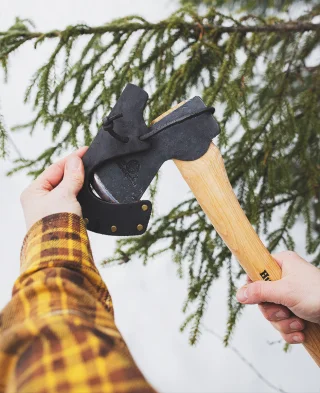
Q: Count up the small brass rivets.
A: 4